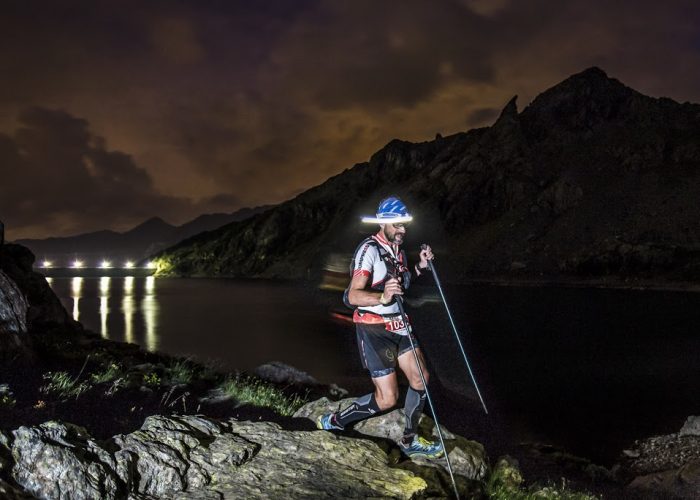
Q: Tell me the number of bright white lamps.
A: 5